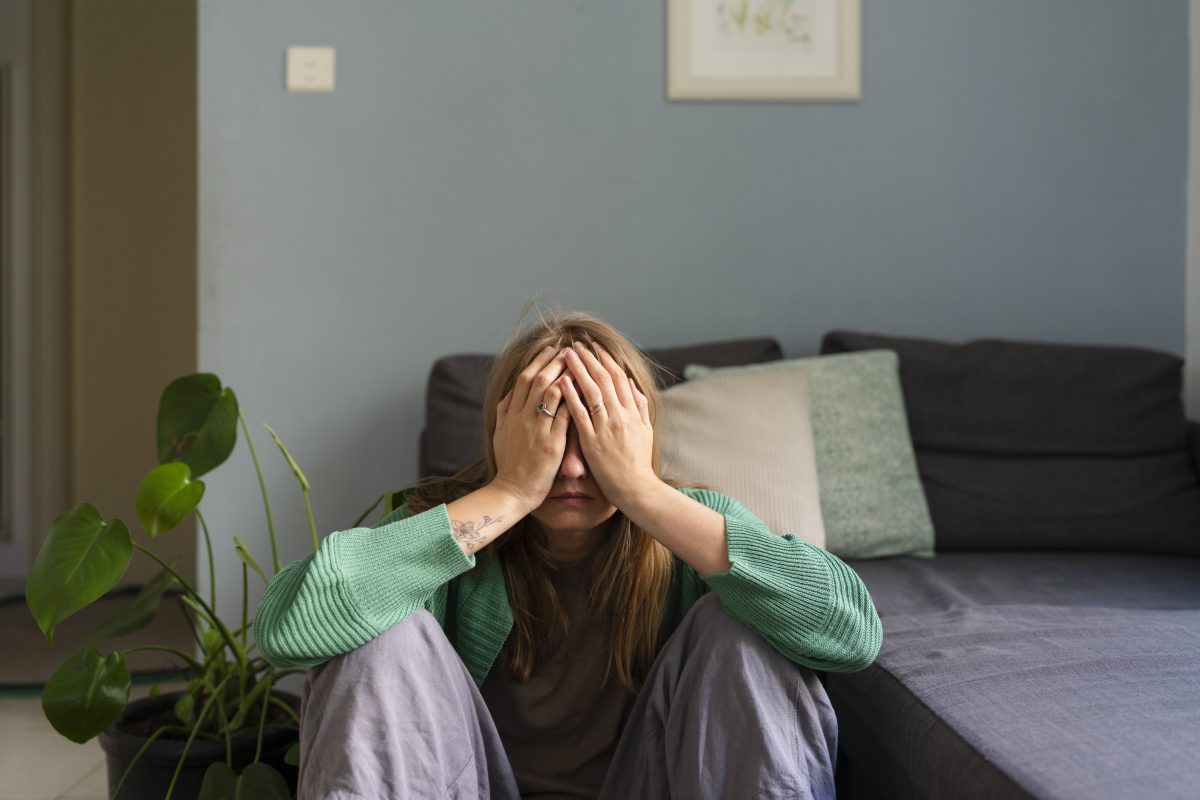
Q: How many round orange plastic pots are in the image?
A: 0